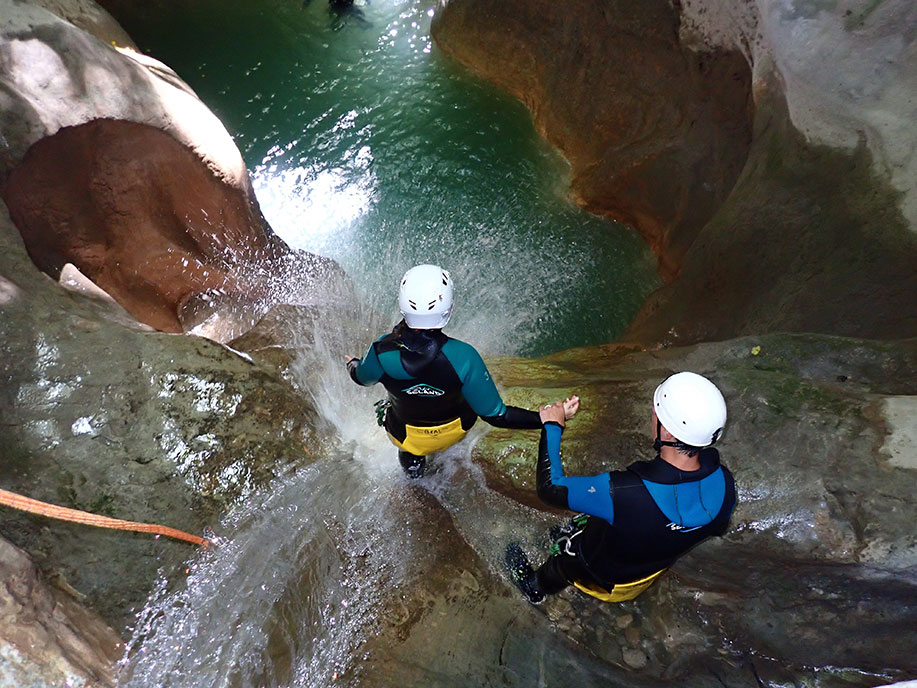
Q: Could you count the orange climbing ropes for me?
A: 1